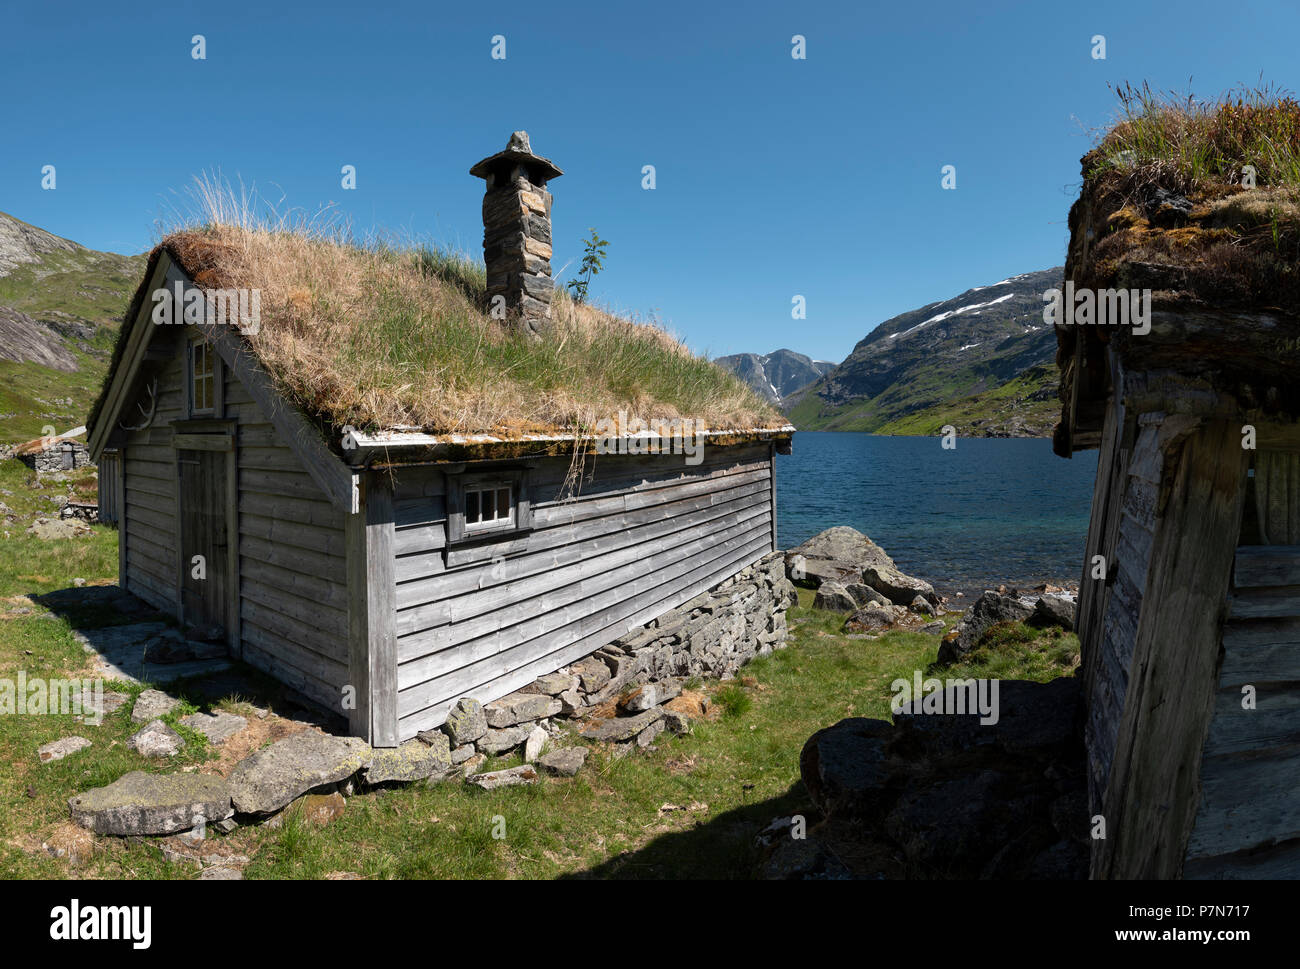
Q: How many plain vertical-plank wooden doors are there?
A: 1